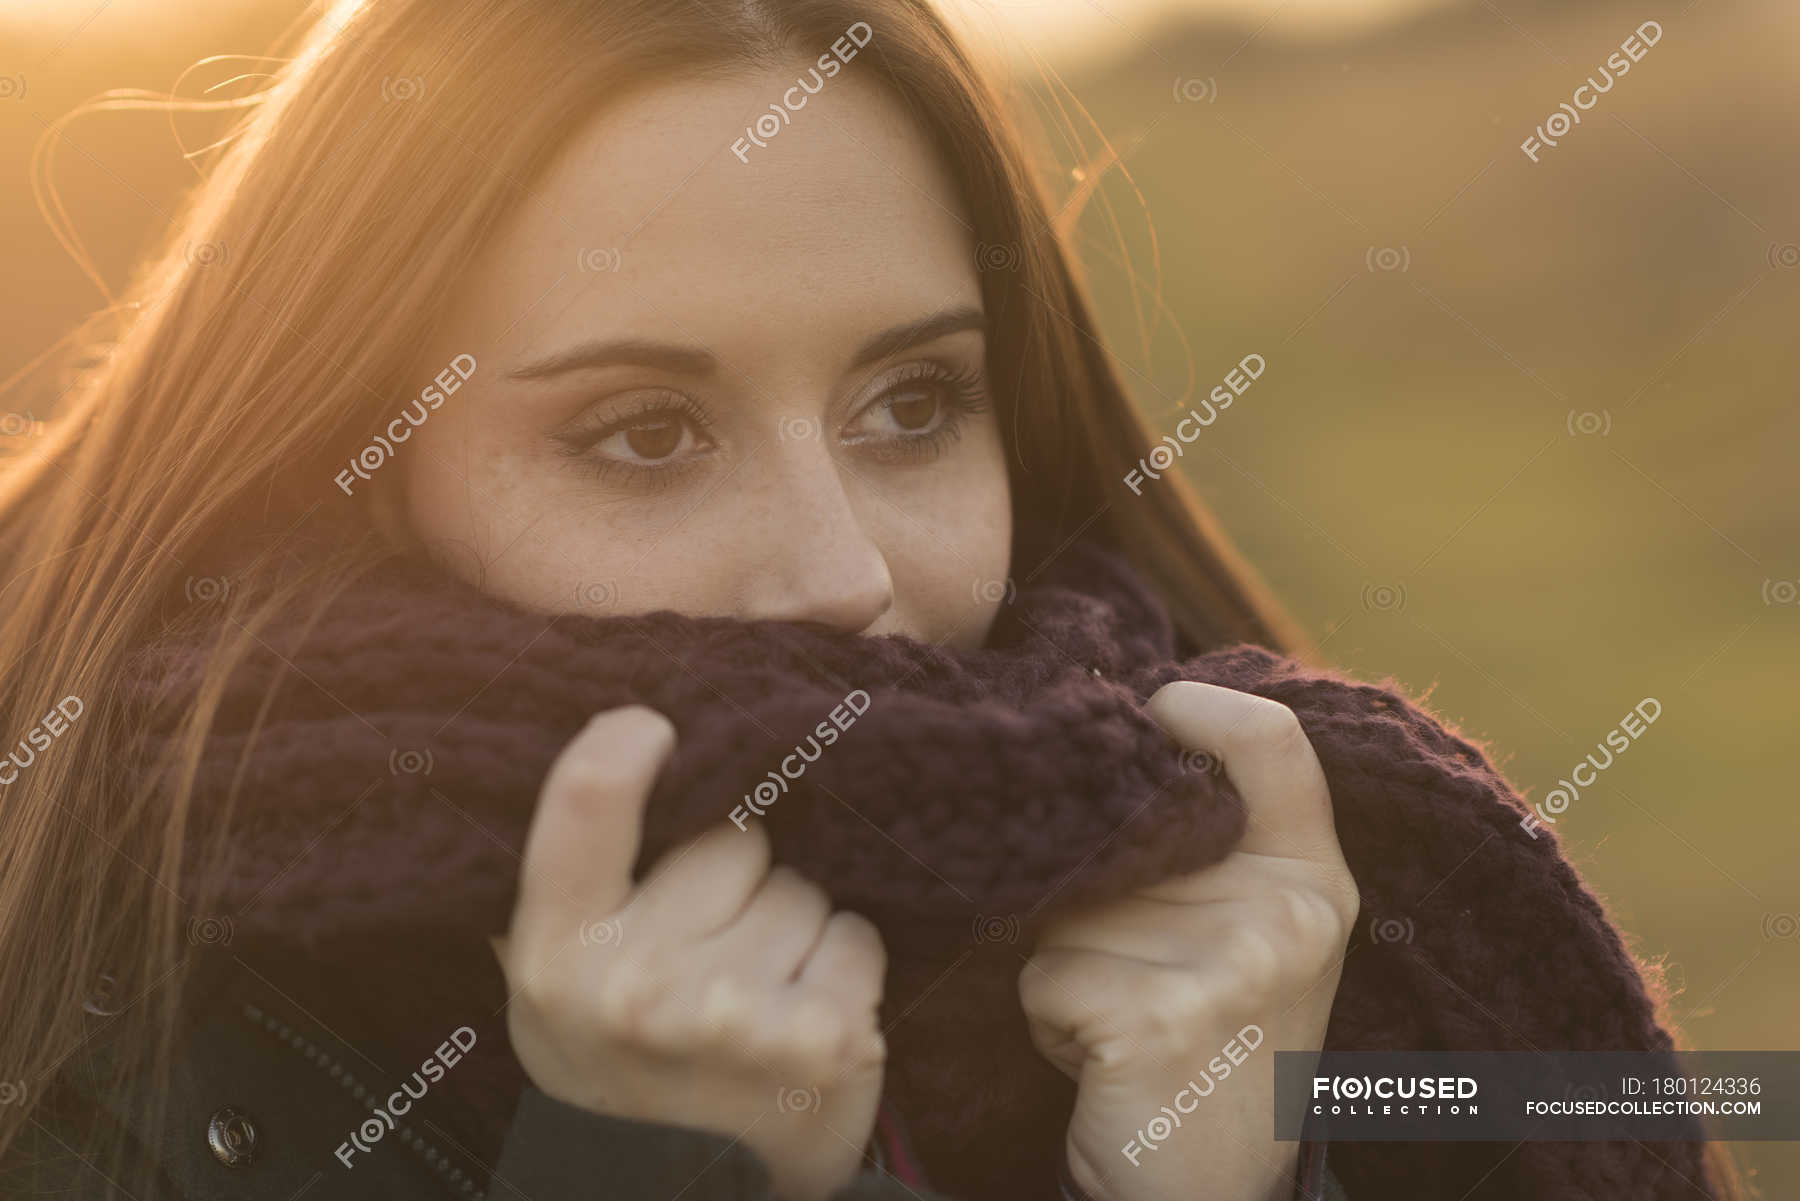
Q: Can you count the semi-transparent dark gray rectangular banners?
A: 1